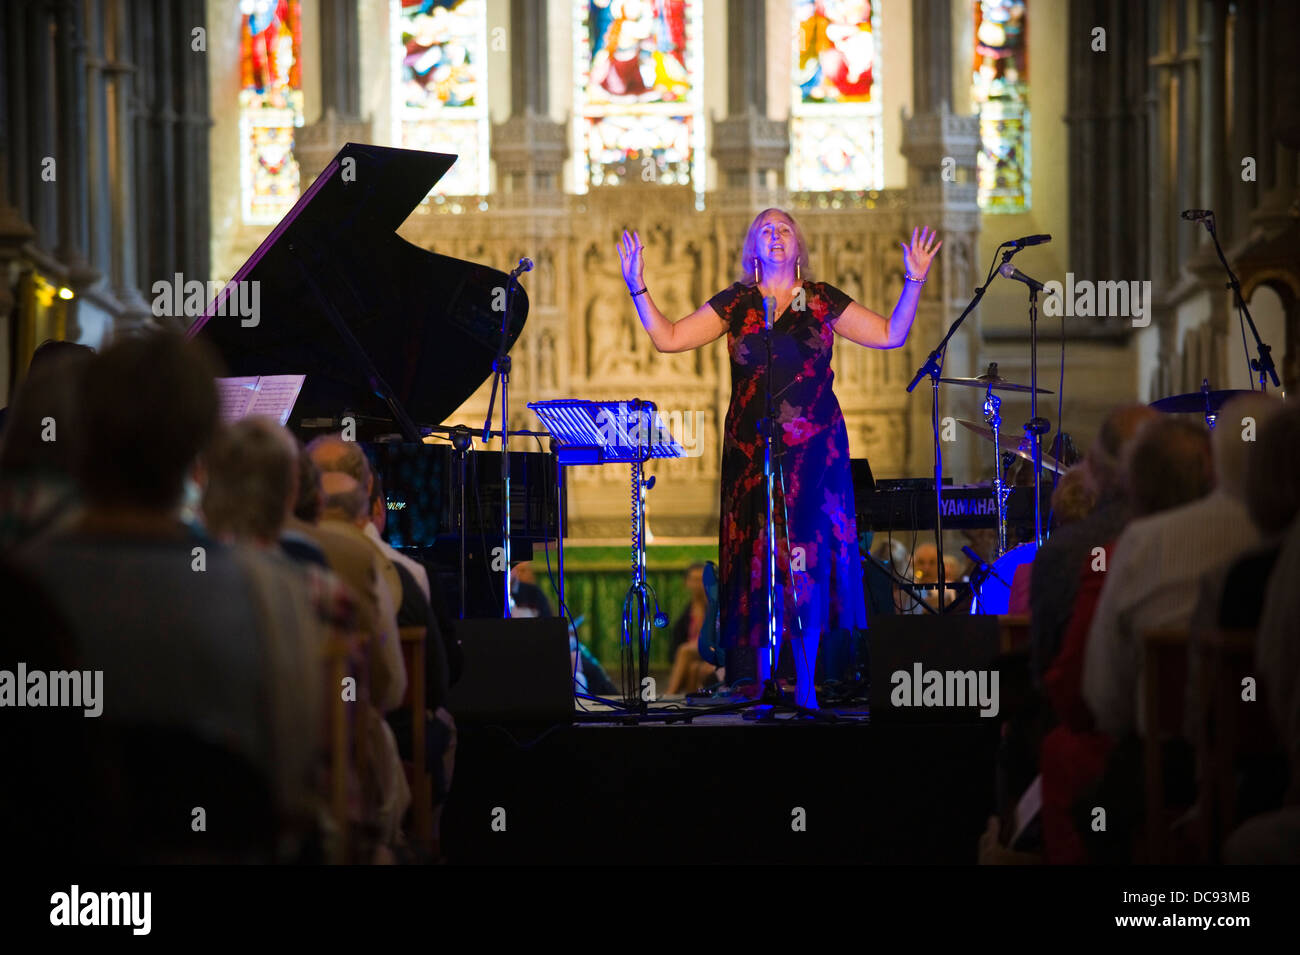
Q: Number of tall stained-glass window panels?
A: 5